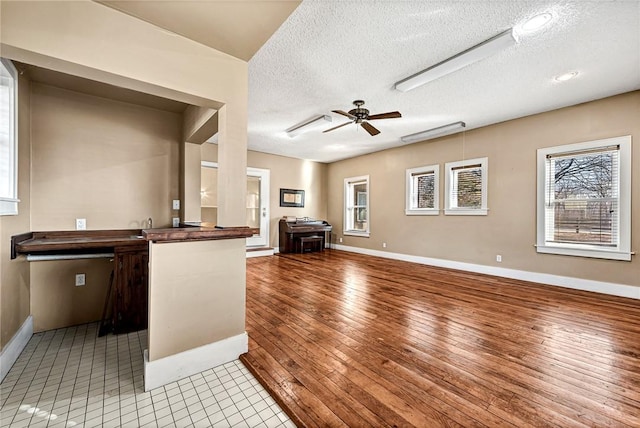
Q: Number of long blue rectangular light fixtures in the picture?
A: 0